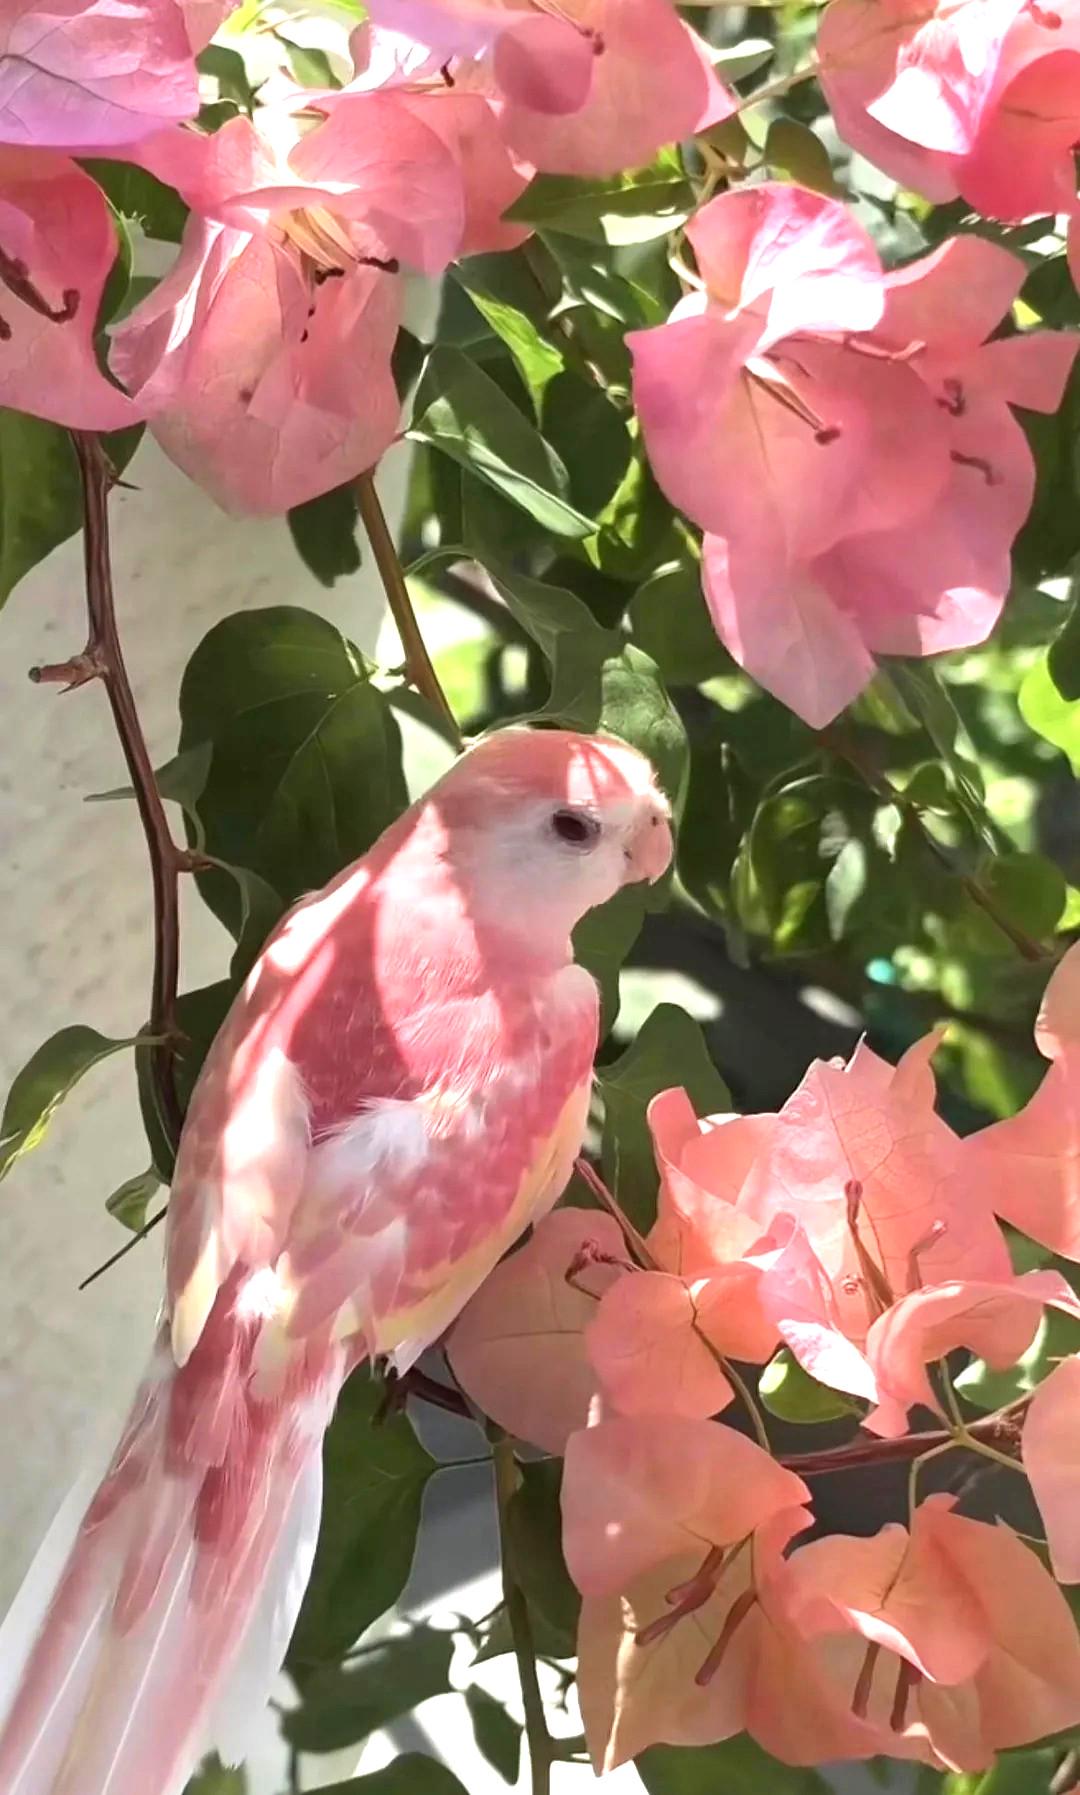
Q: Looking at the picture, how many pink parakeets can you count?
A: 1